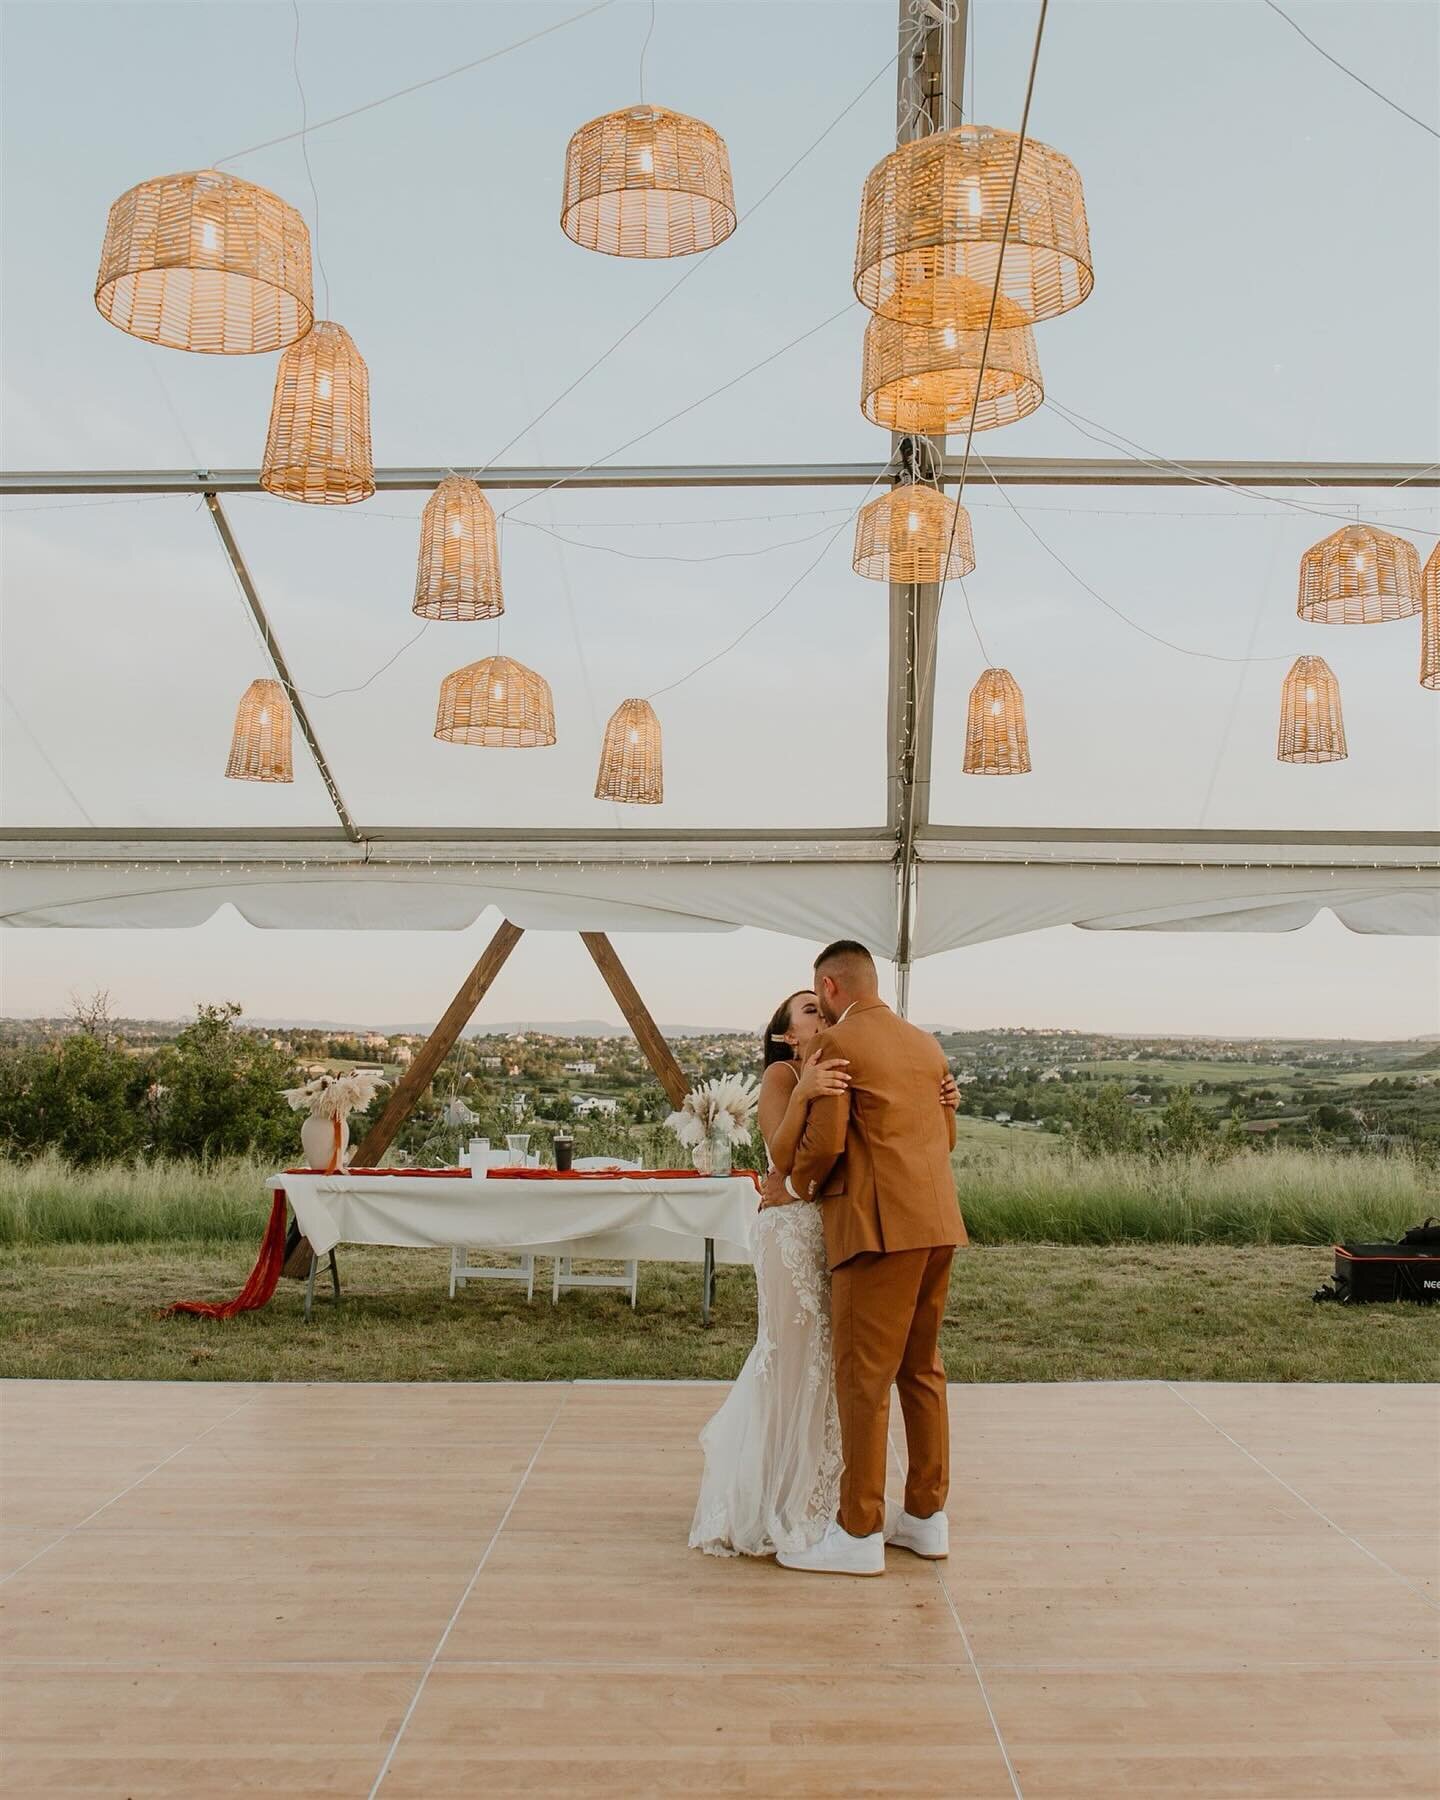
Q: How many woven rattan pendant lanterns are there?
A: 14